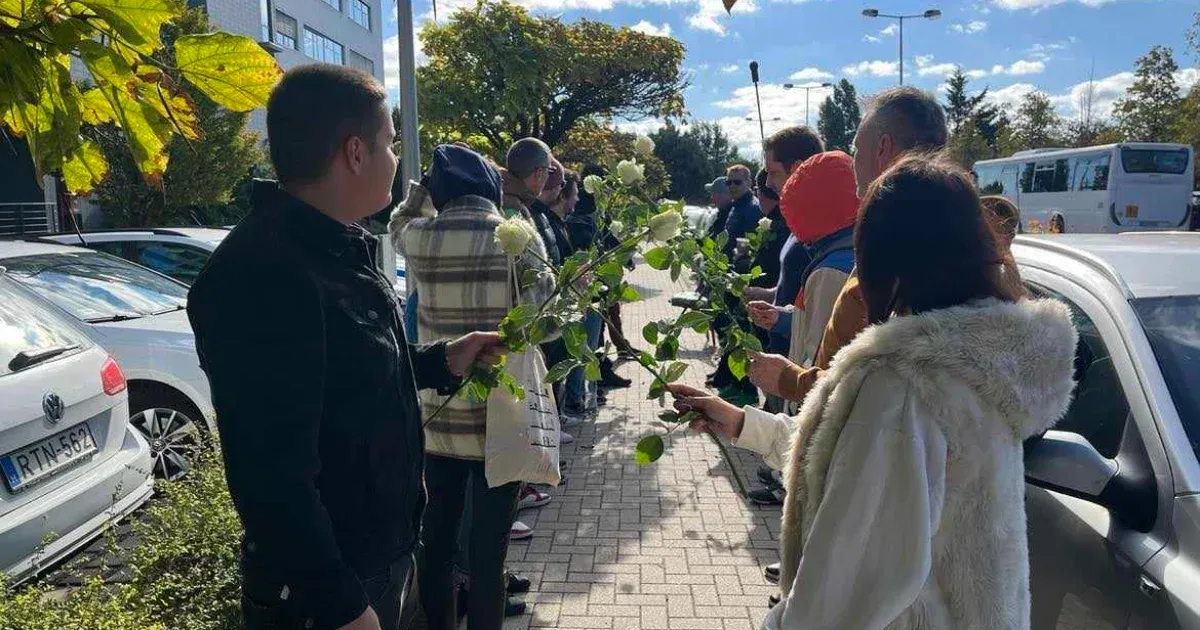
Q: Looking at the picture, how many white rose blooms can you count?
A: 7